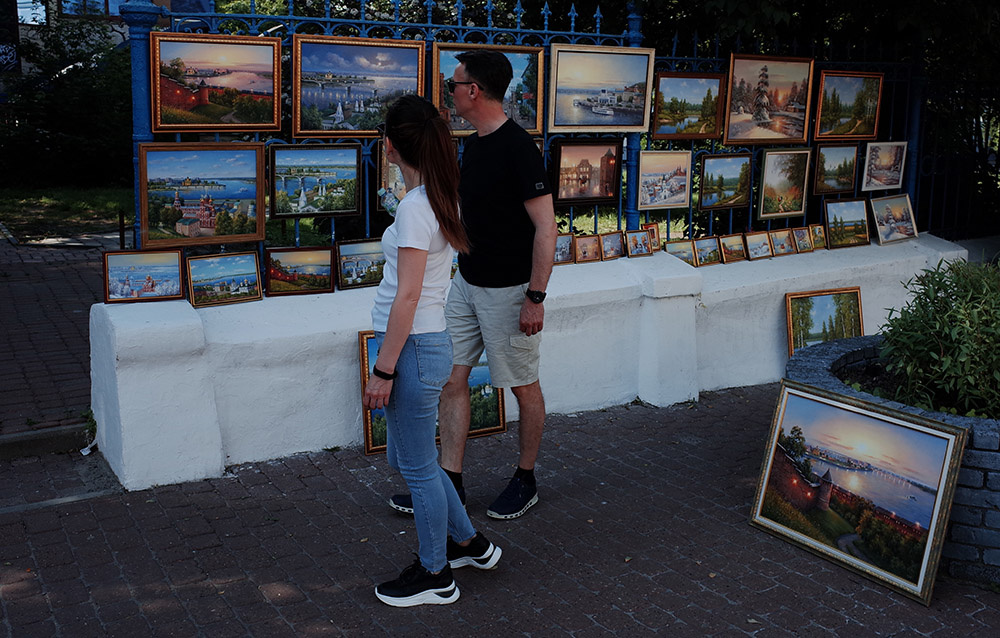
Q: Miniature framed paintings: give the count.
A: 12